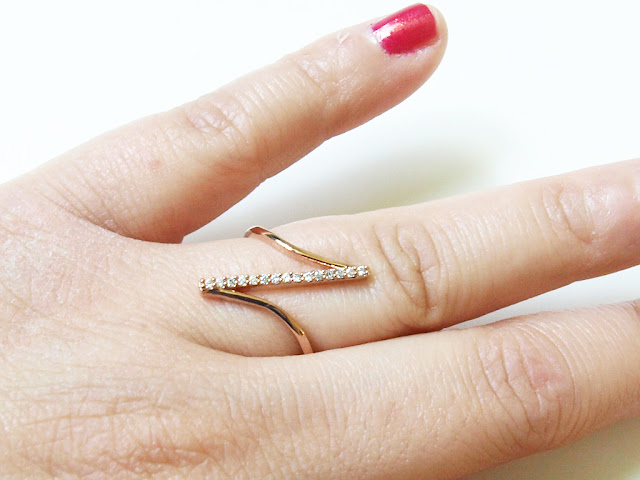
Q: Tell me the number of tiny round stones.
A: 15